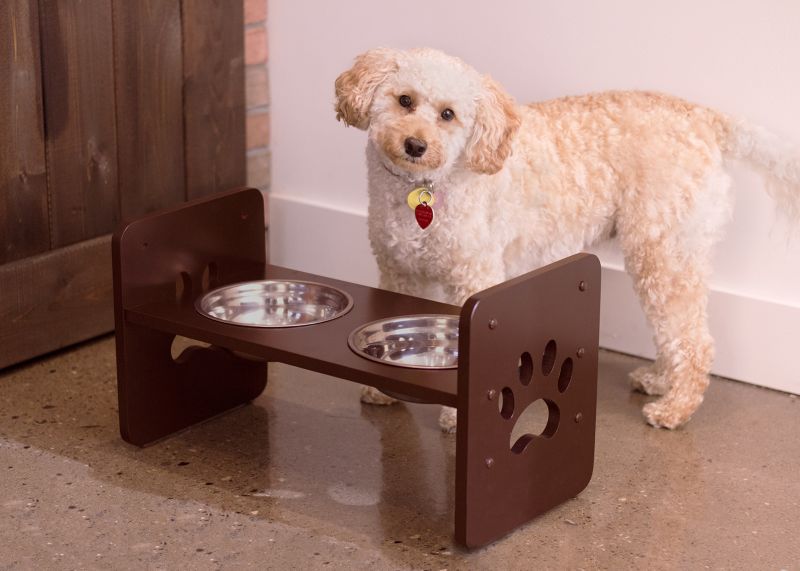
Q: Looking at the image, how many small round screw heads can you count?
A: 6